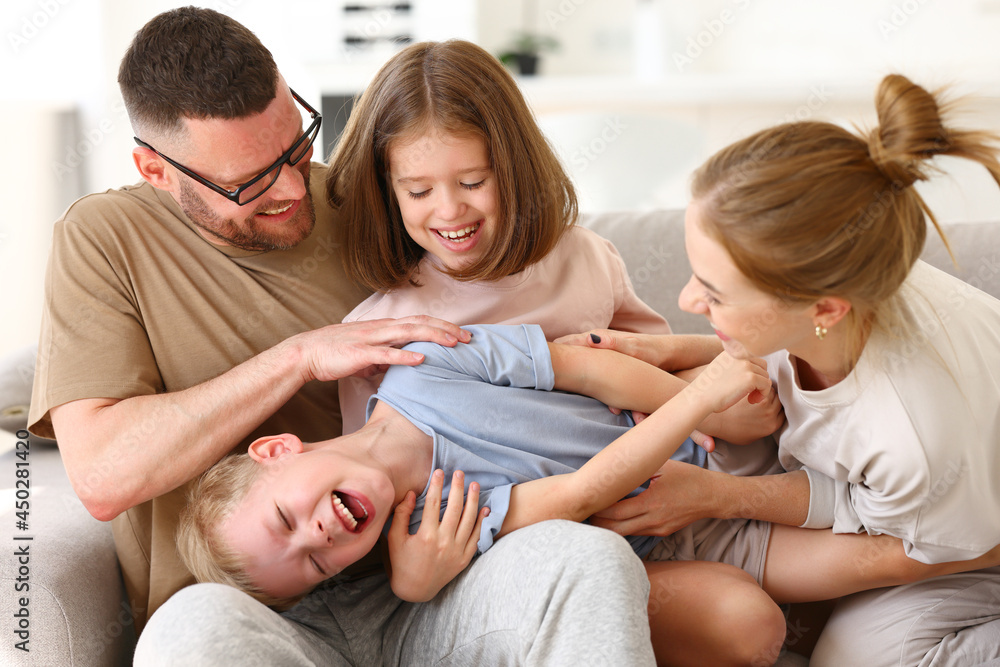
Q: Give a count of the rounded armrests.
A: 1